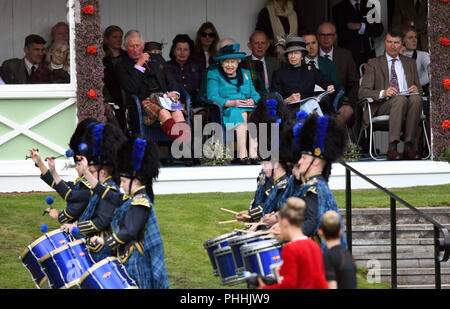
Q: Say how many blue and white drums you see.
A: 7